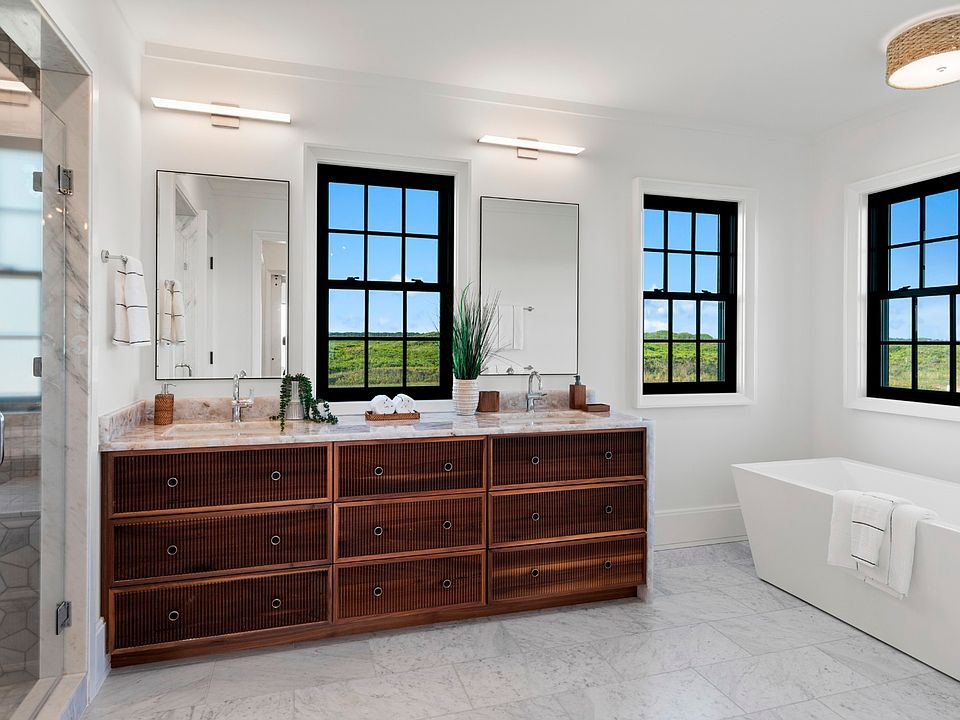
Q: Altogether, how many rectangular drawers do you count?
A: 9